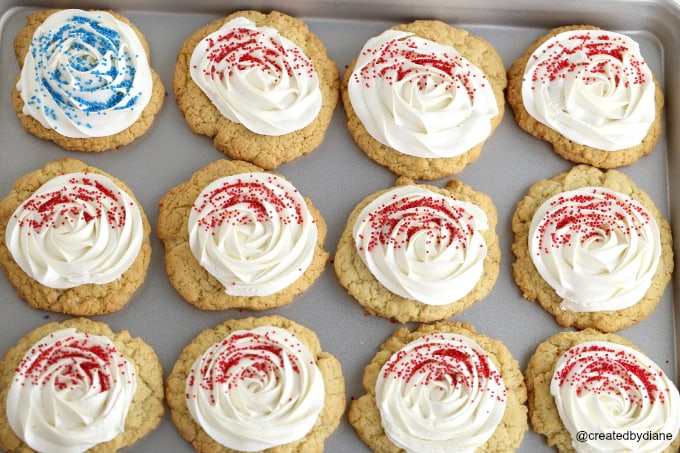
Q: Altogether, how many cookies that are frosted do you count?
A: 12